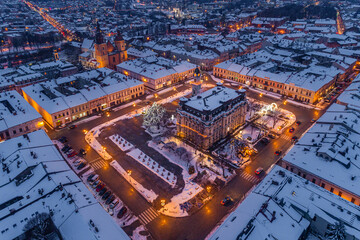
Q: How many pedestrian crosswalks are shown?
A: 4